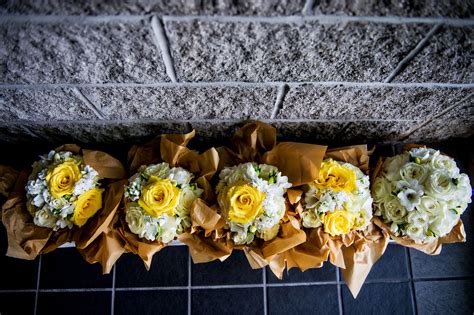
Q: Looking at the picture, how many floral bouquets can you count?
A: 5